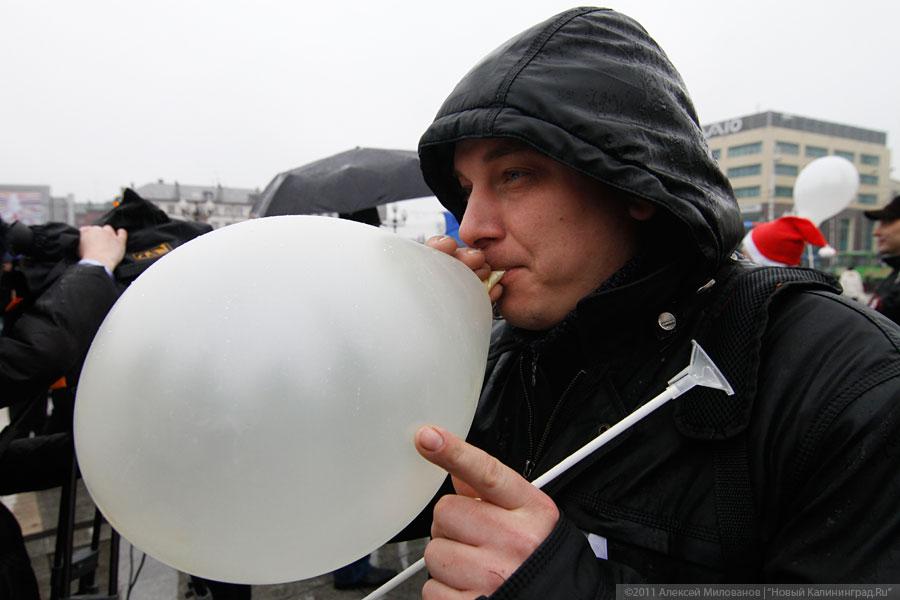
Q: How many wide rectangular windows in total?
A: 12